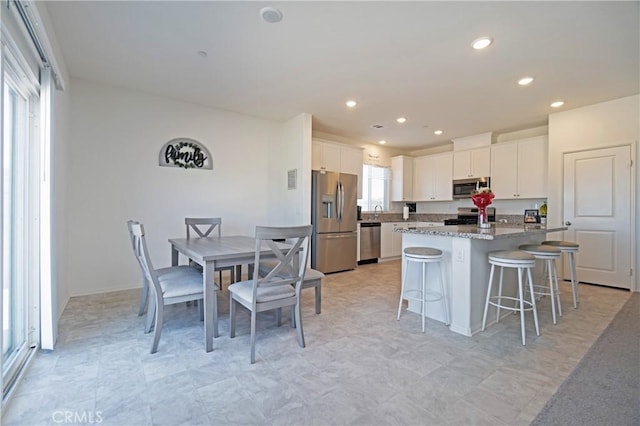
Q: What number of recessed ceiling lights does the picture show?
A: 7